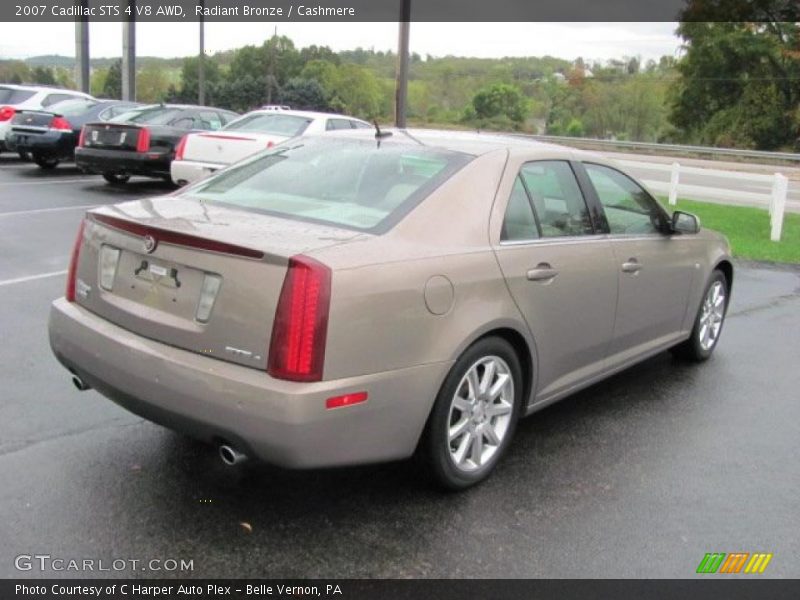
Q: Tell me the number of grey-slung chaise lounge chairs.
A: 0